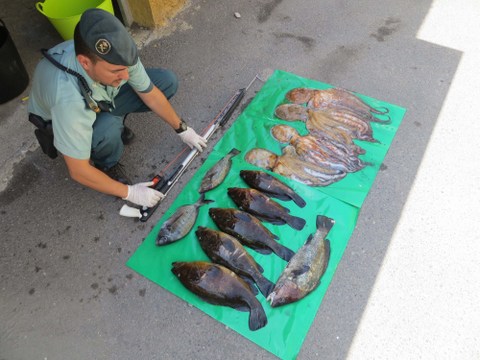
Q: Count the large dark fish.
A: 5